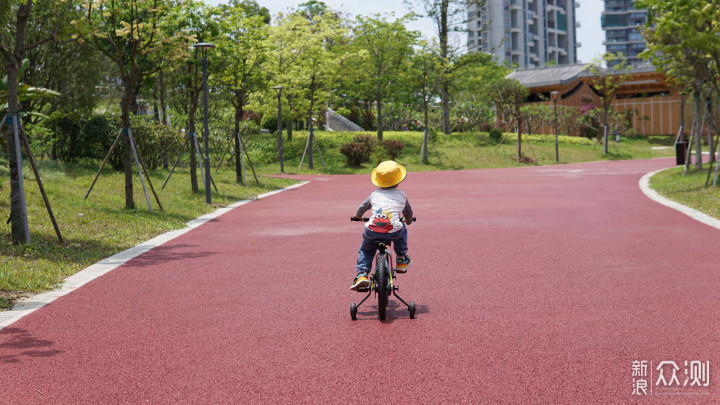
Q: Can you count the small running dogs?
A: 0